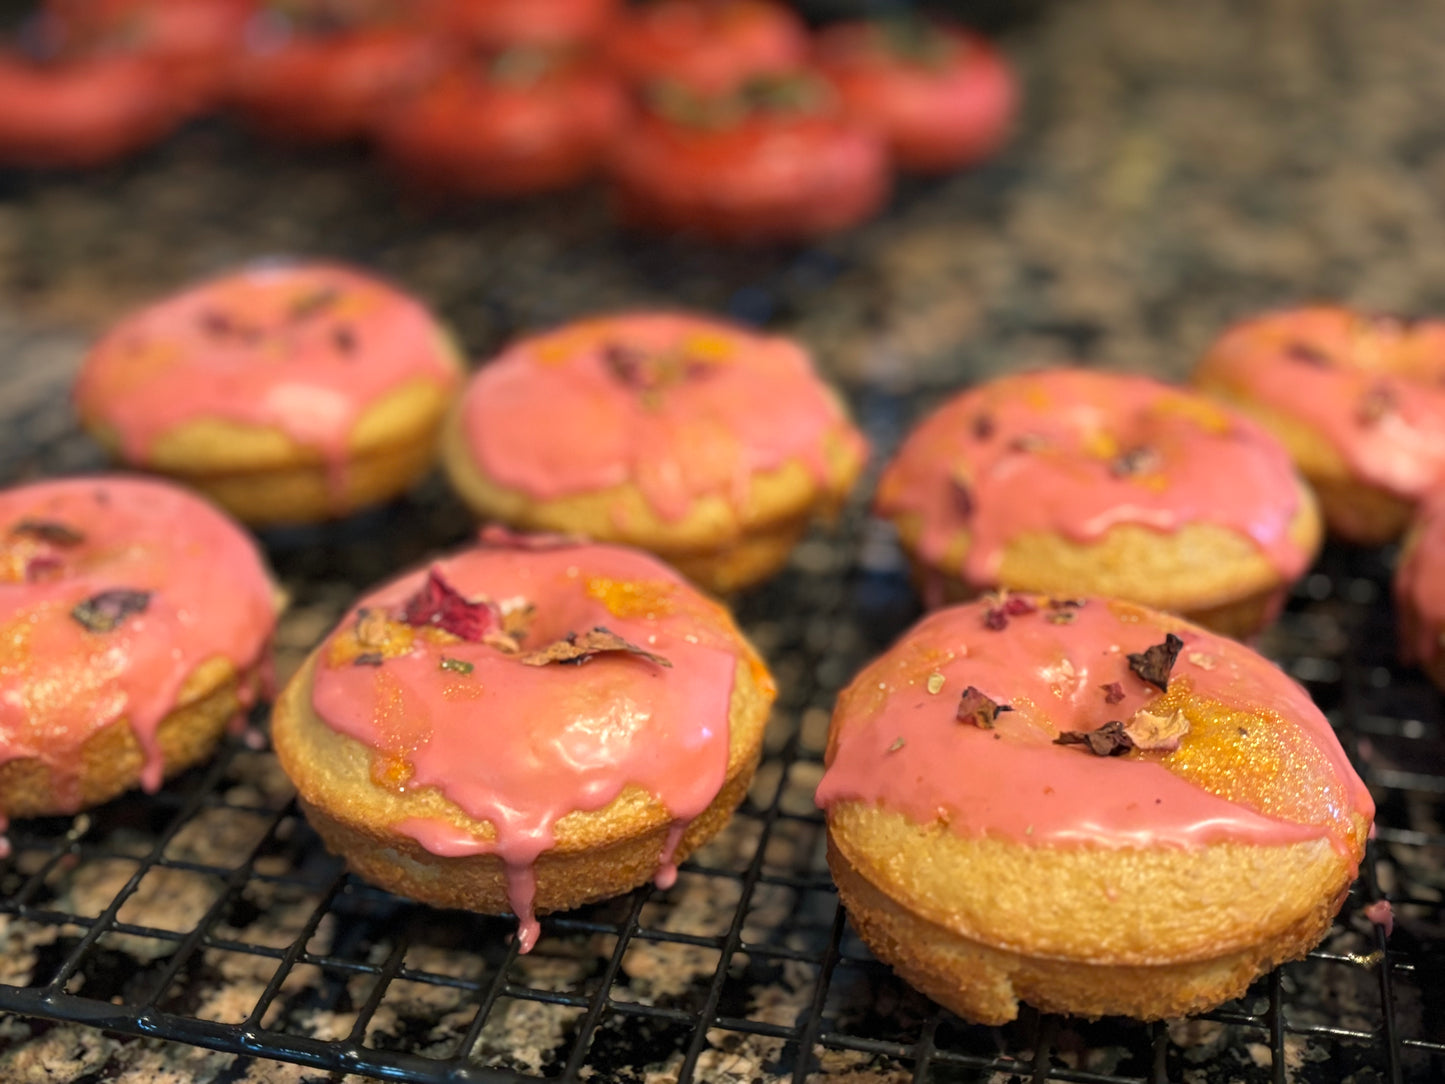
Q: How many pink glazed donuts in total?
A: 8